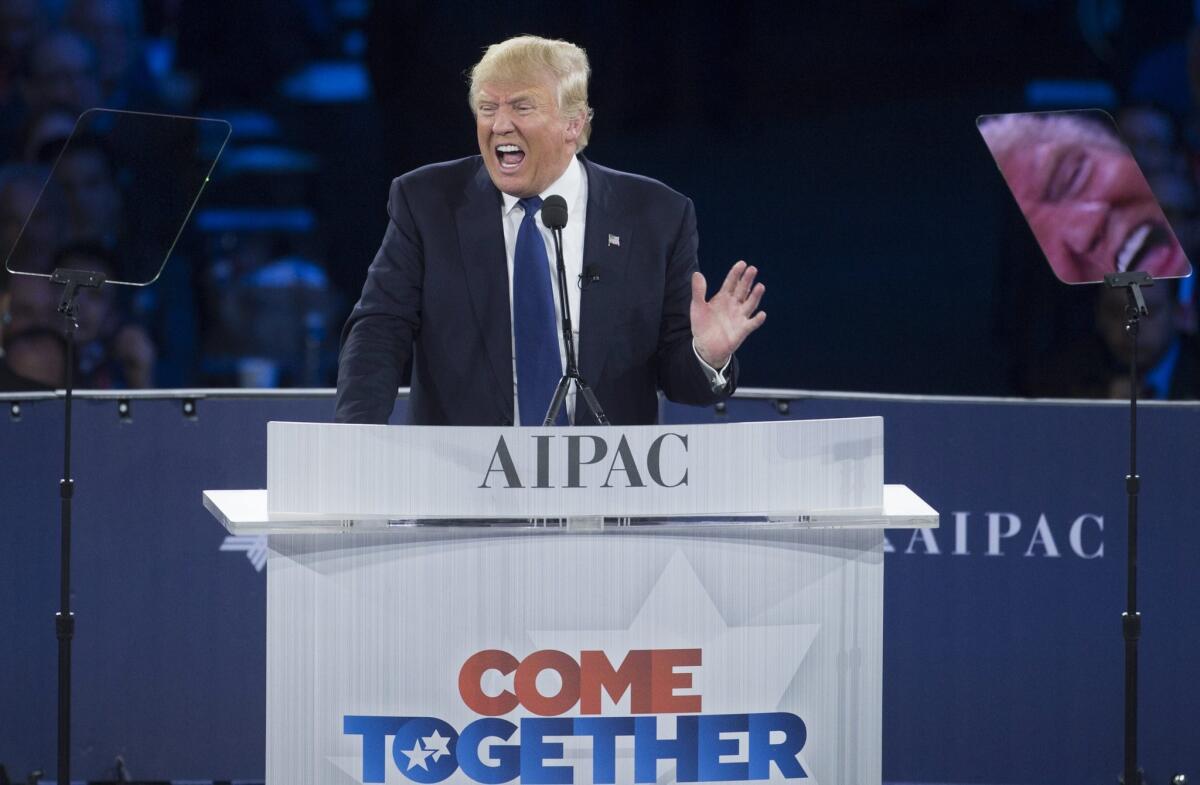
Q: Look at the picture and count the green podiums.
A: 0